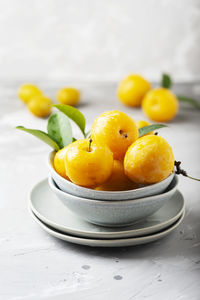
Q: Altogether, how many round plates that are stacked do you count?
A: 2